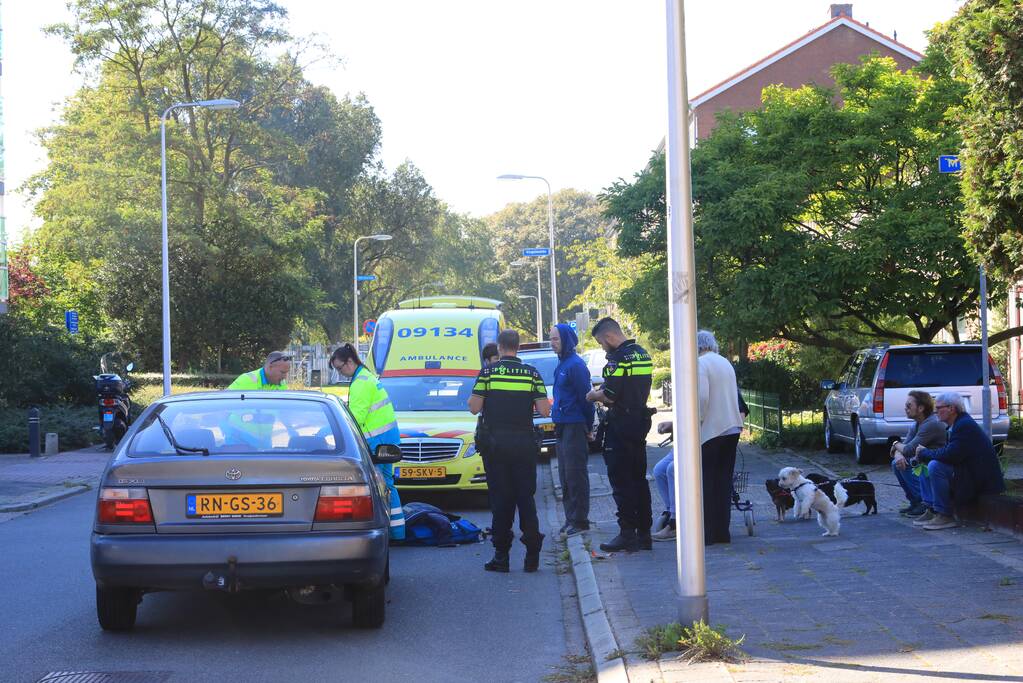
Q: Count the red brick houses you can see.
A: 1